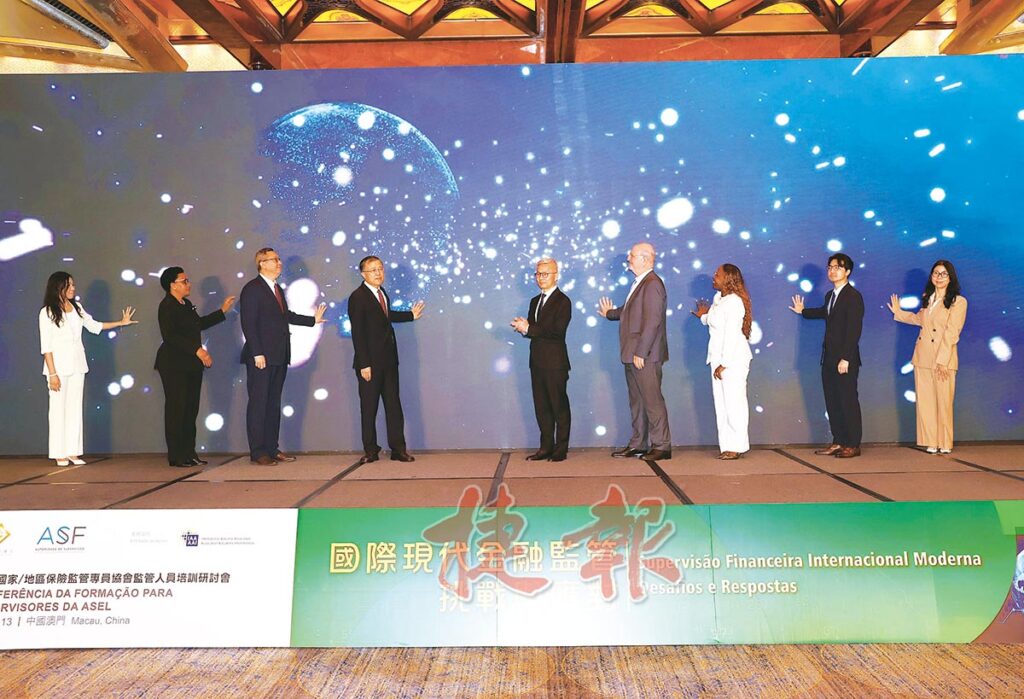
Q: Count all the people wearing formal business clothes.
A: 9